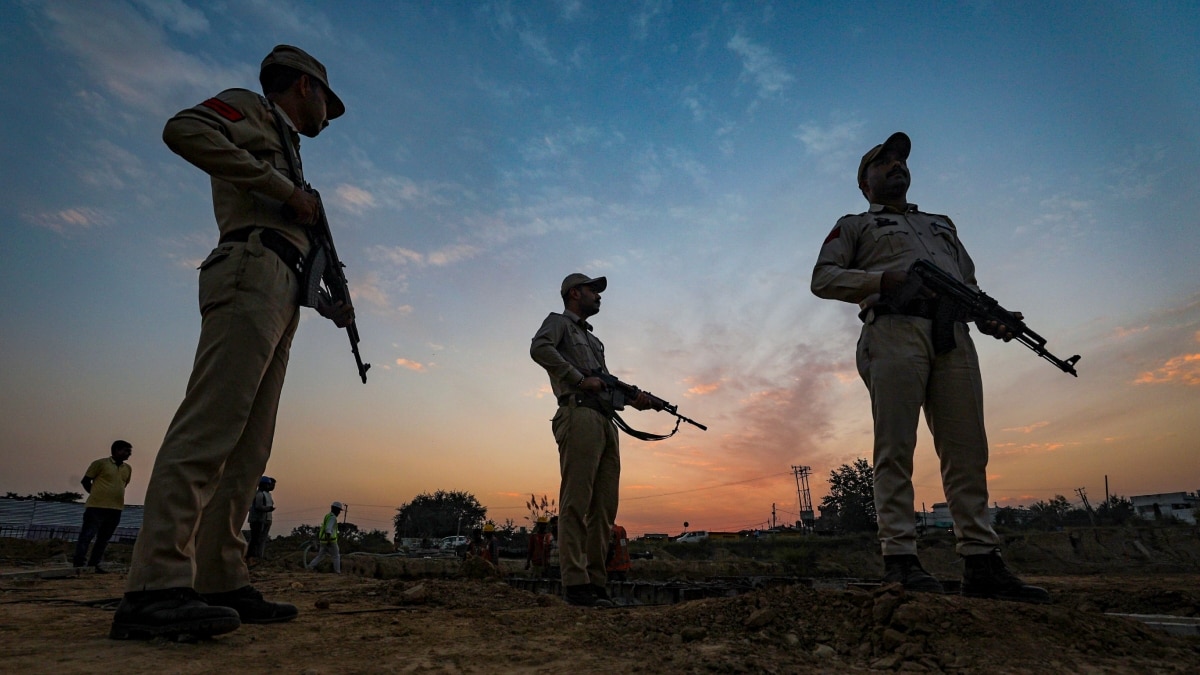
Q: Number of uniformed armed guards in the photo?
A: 3